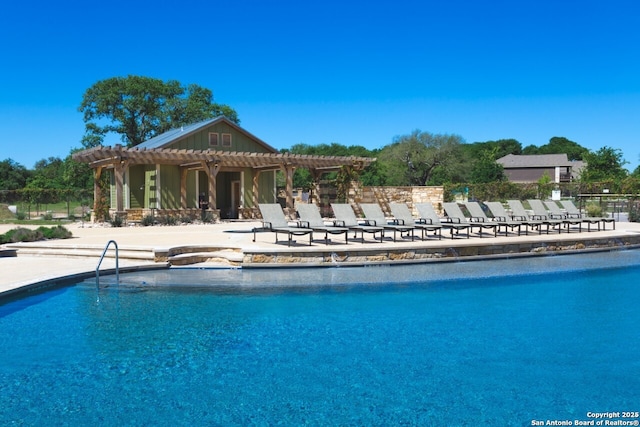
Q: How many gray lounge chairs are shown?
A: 13